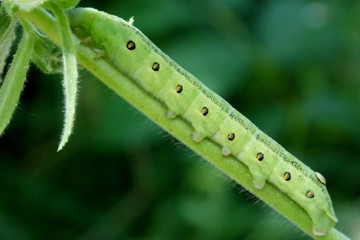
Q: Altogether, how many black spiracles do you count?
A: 8